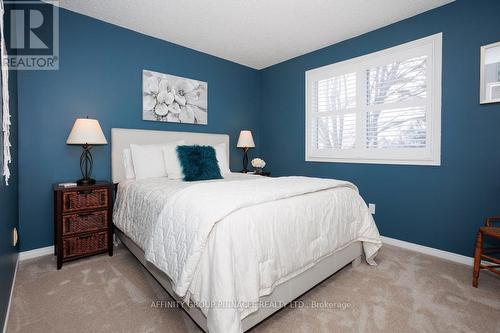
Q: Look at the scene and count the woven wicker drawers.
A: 3